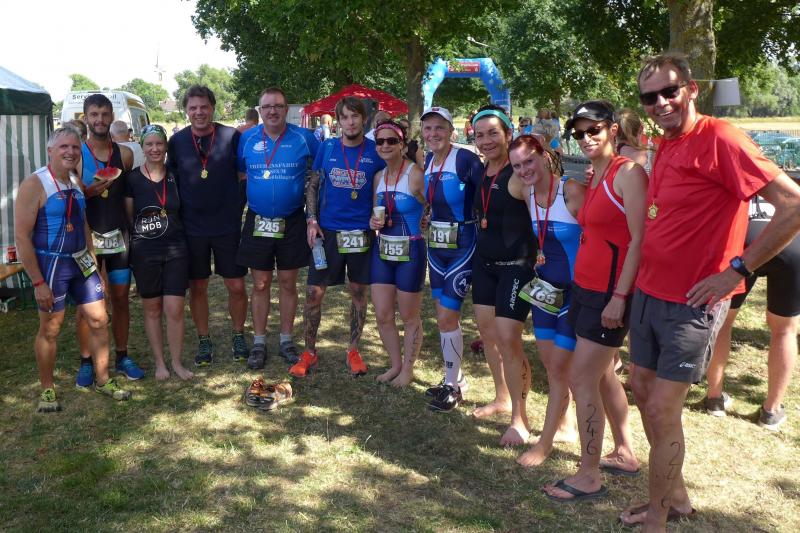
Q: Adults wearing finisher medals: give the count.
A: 12